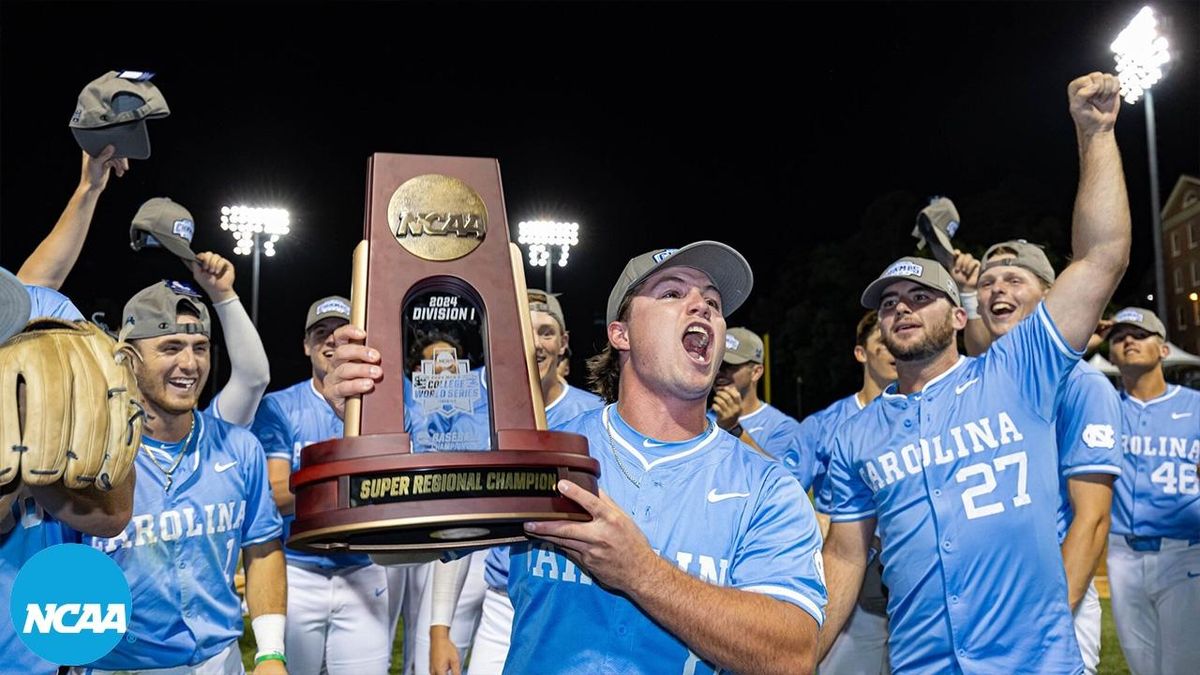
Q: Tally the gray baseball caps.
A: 12